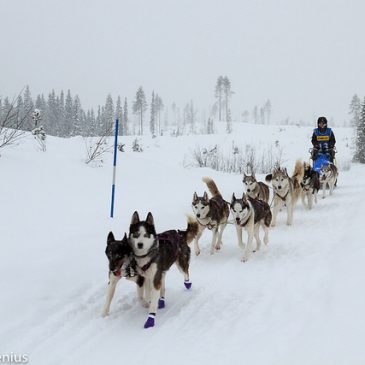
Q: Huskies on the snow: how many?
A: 8